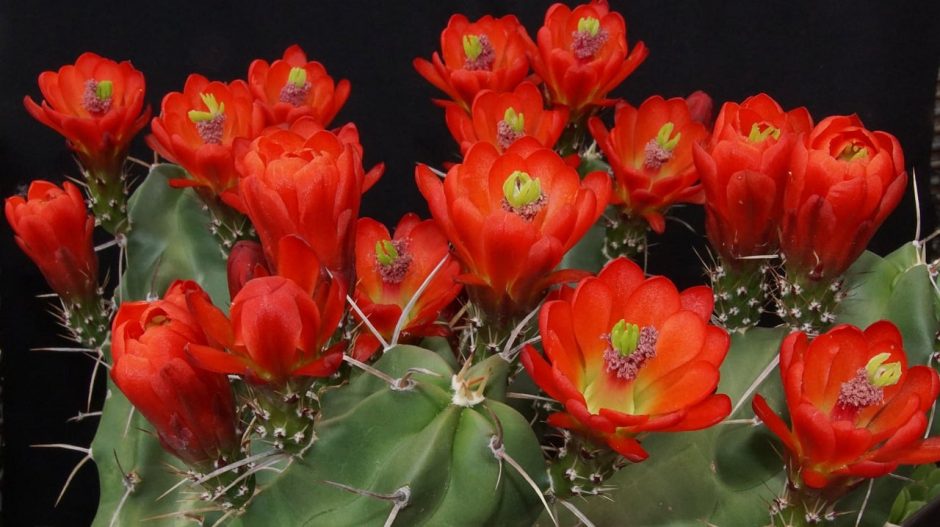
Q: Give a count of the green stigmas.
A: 13